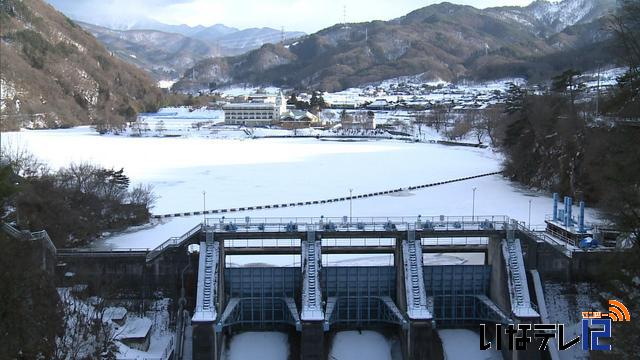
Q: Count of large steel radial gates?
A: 3